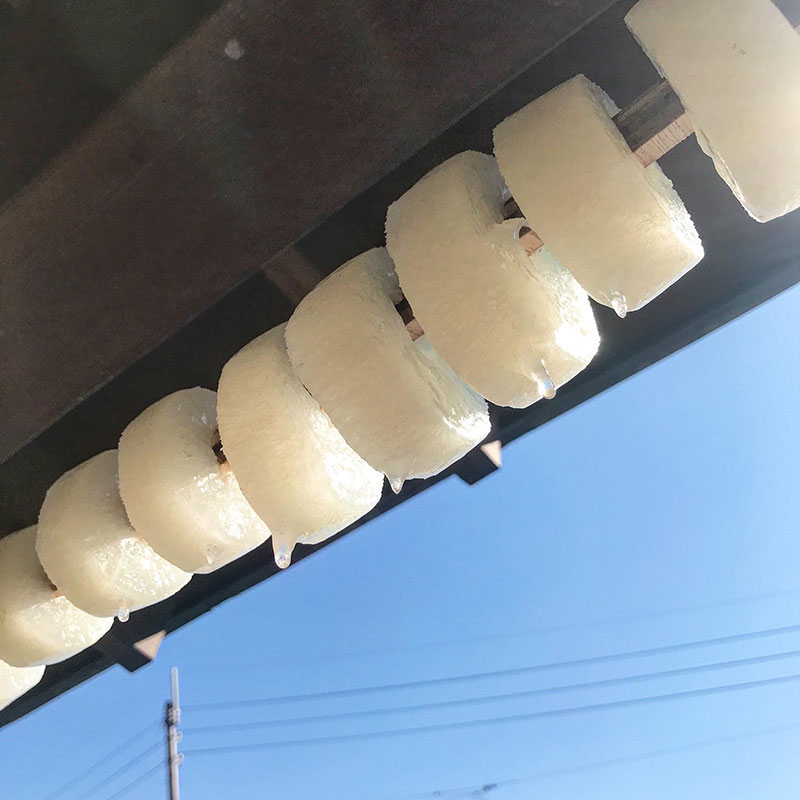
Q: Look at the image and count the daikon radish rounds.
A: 9